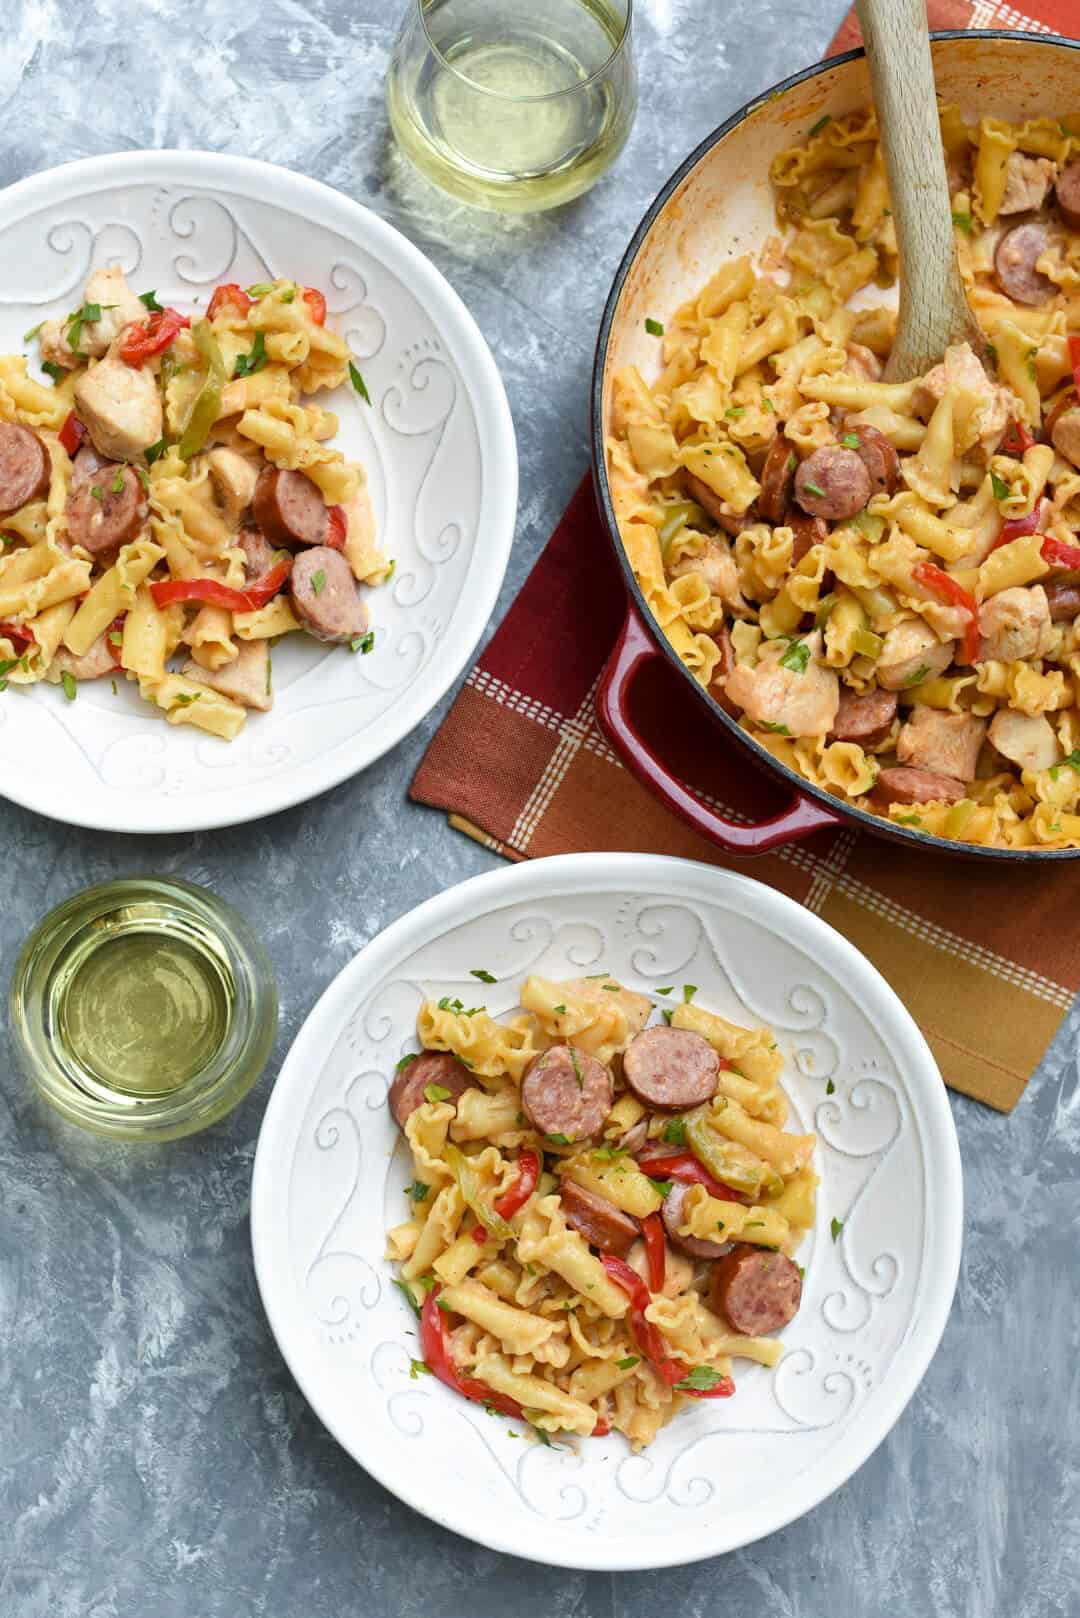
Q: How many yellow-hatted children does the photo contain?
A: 0